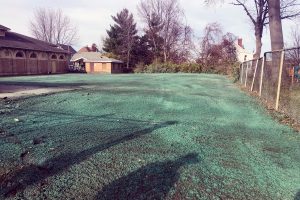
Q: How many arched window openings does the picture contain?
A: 4